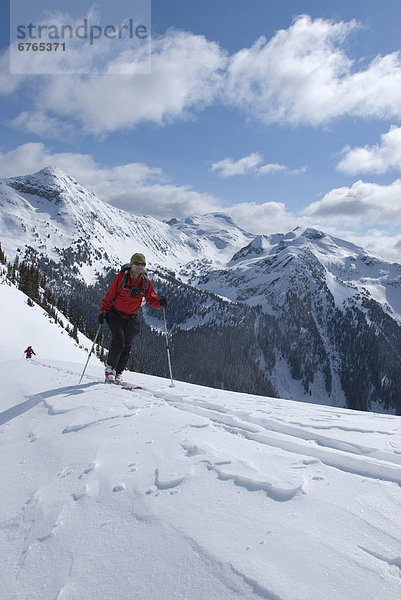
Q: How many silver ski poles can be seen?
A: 2